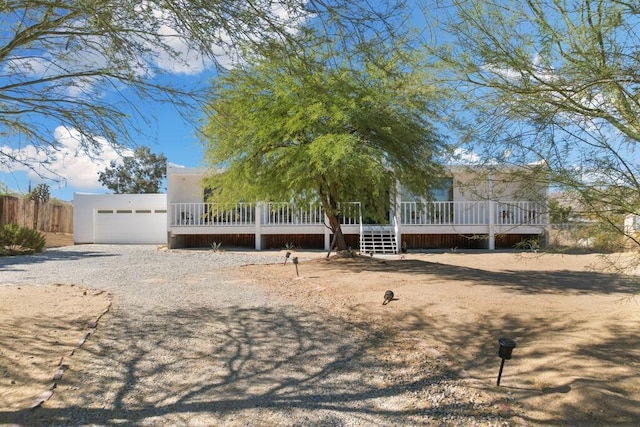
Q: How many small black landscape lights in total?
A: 4